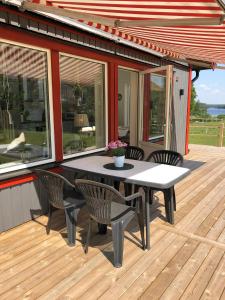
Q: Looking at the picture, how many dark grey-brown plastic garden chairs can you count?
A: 4